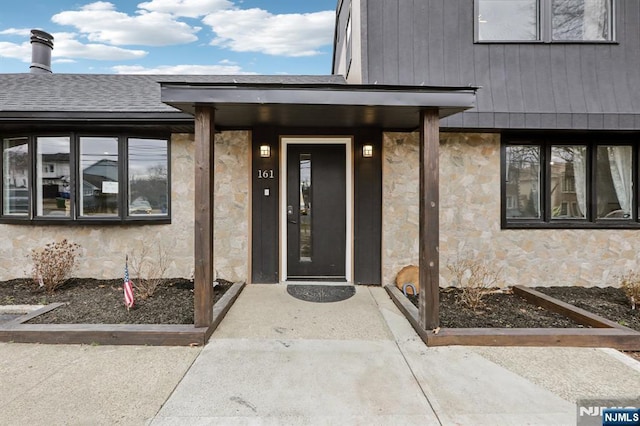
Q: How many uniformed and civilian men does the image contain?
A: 0